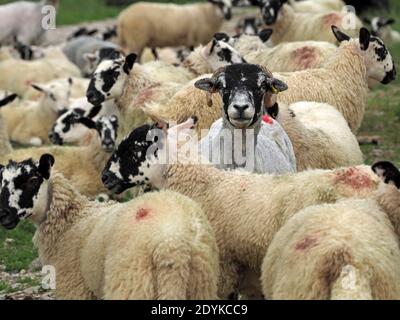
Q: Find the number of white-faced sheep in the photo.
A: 1